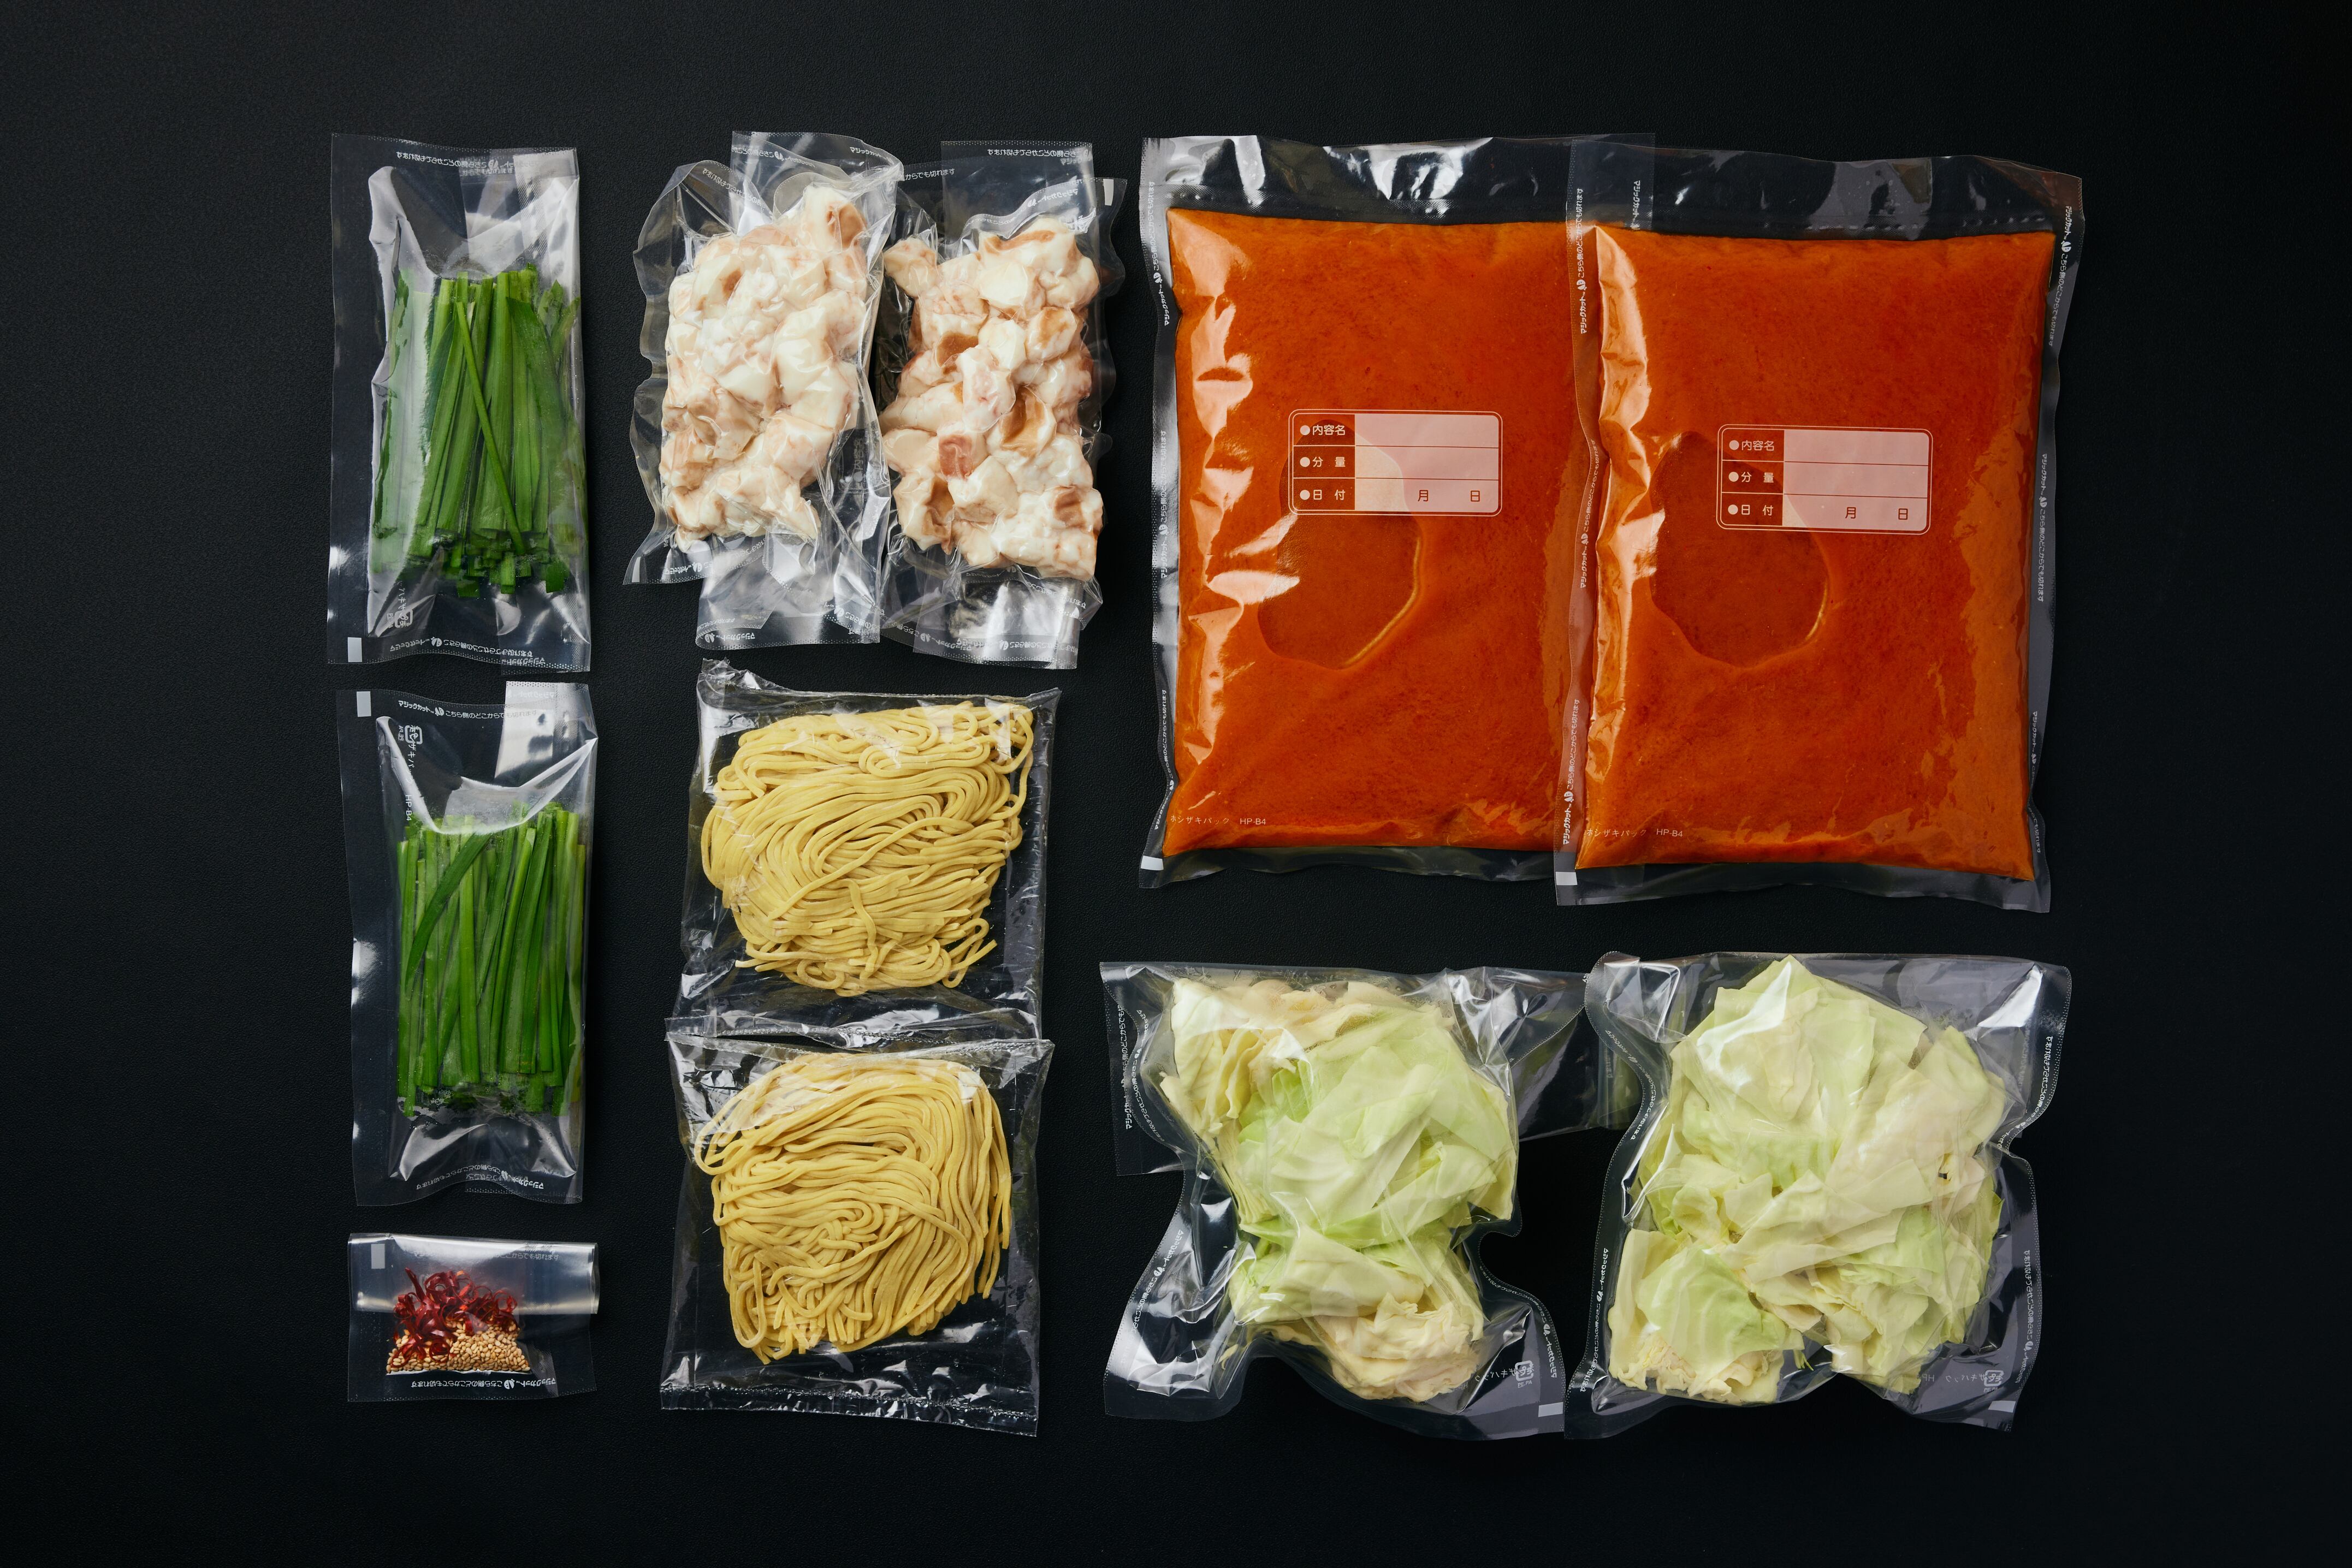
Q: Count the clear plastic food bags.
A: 11